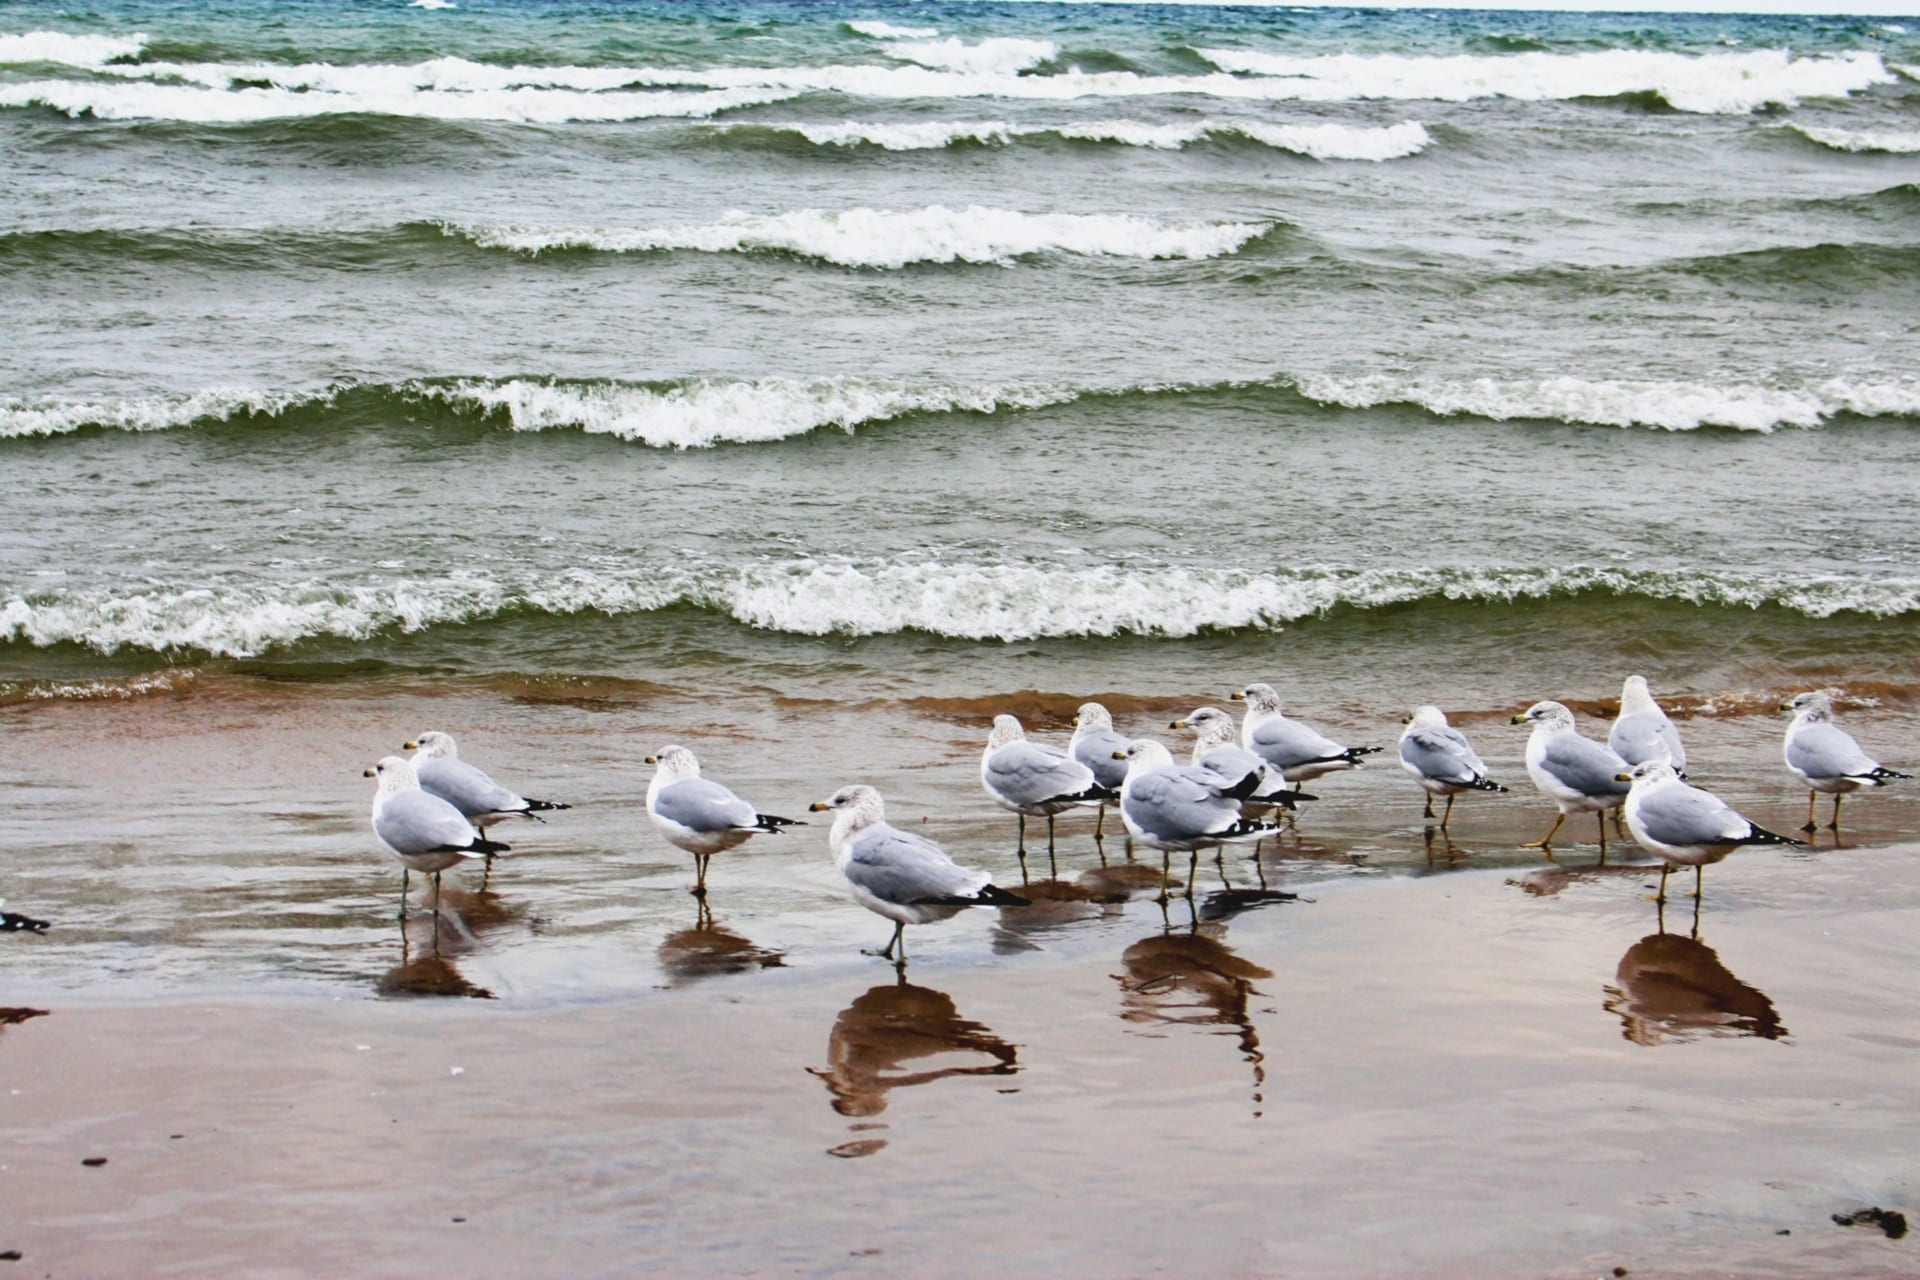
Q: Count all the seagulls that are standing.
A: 14